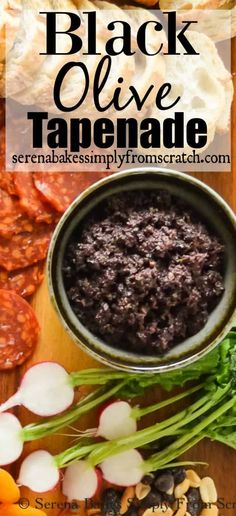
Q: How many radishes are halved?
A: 6